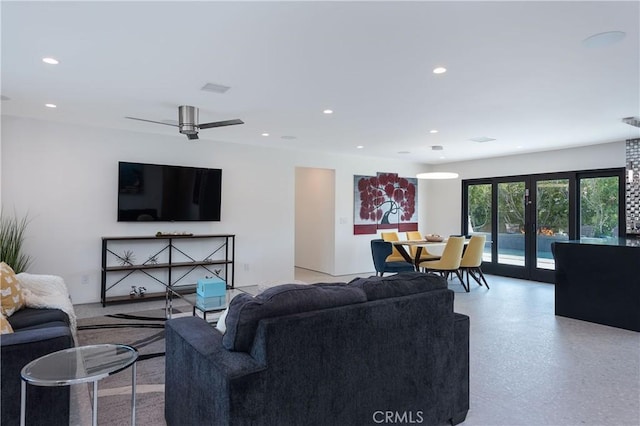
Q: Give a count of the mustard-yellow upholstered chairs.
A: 4